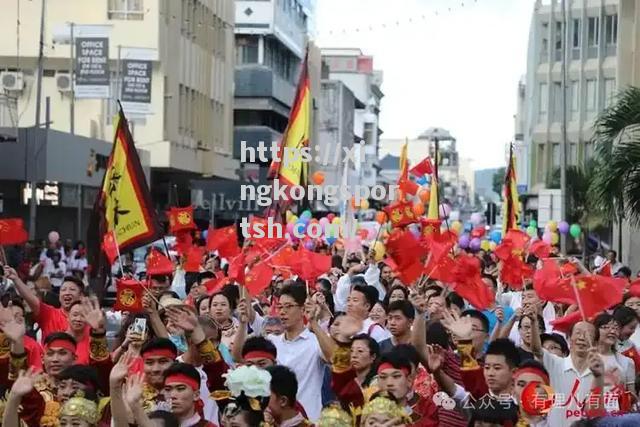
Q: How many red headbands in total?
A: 6